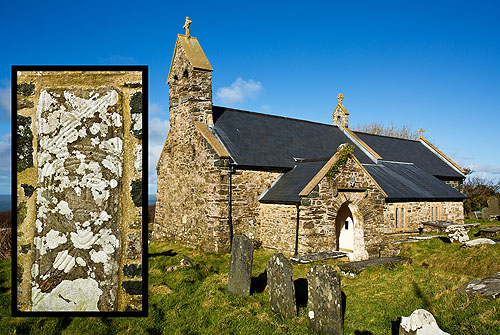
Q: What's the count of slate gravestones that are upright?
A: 3